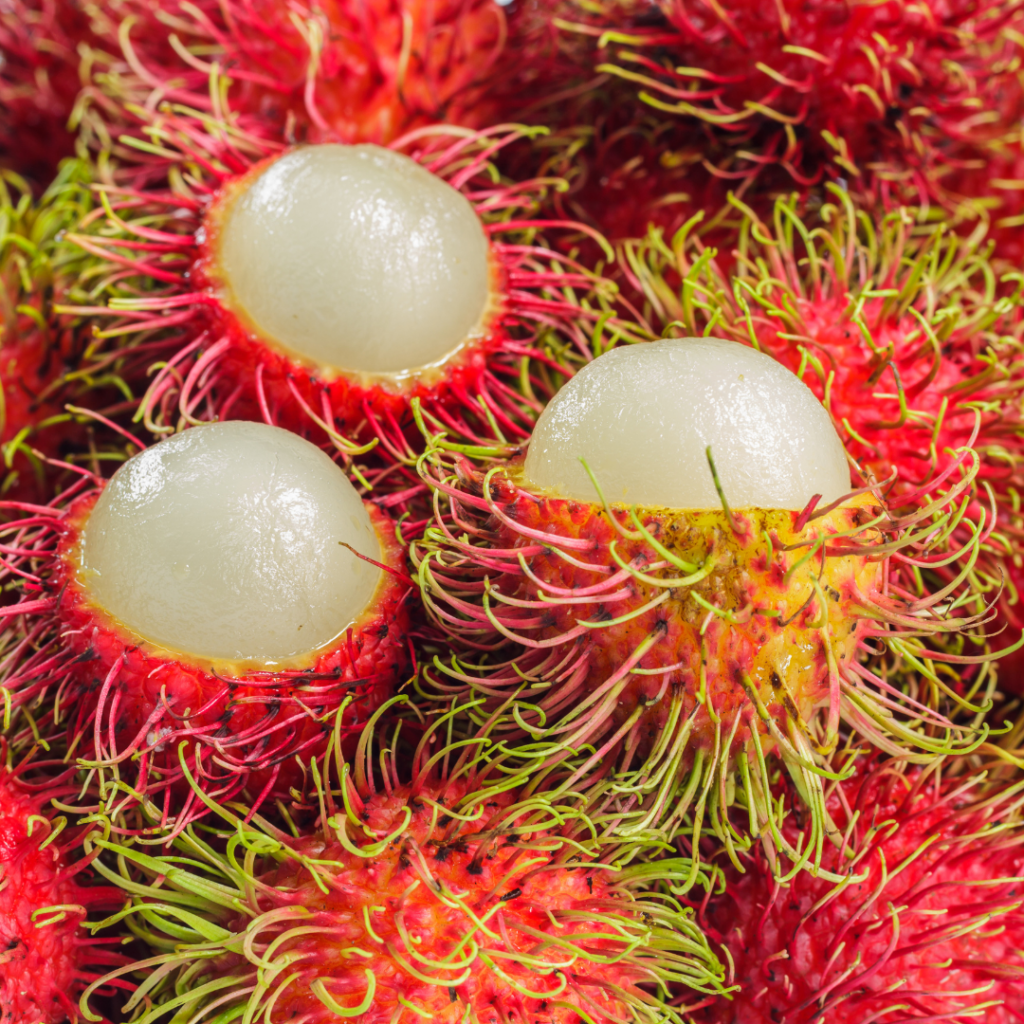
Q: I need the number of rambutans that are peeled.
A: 3